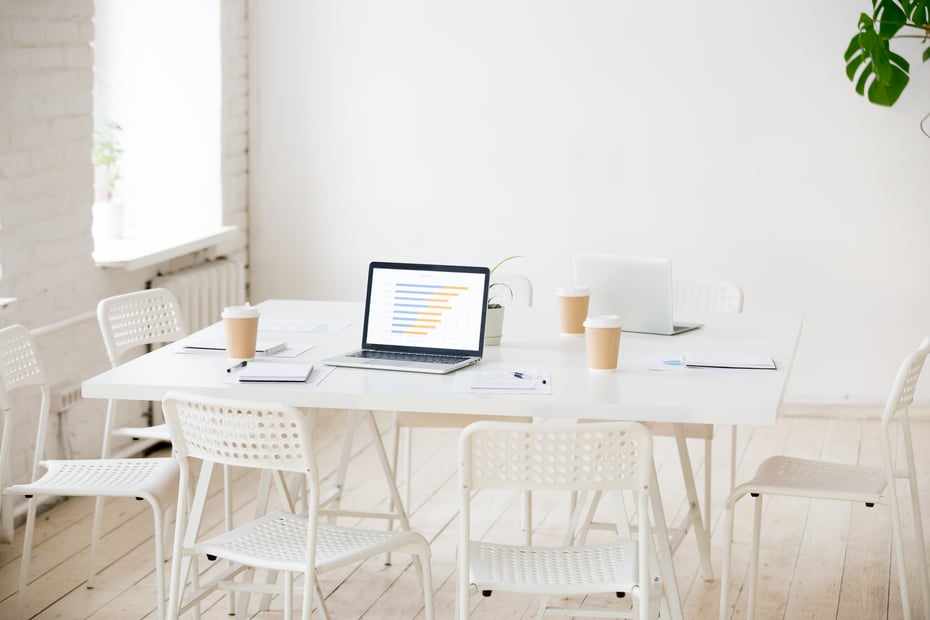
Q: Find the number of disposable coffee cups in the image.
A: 3